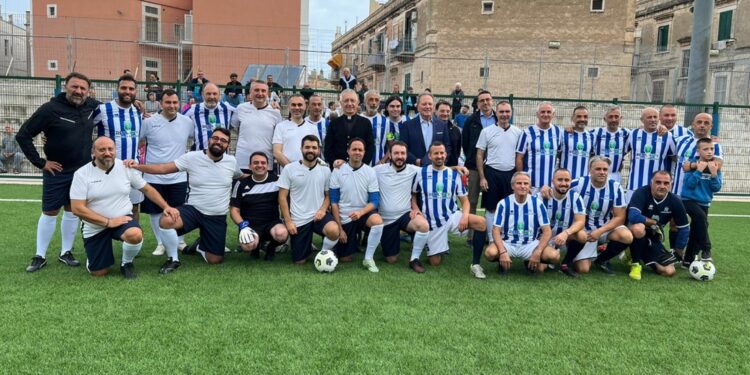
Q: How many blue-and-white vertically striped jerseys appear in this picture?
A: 15